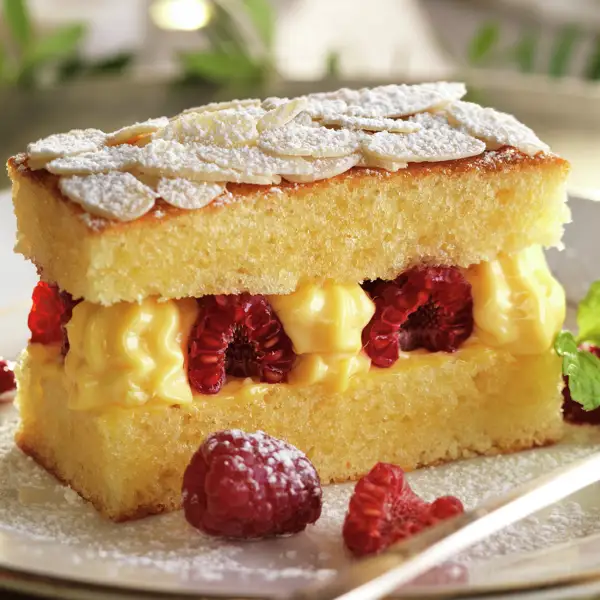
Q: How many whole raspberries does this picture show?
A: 1